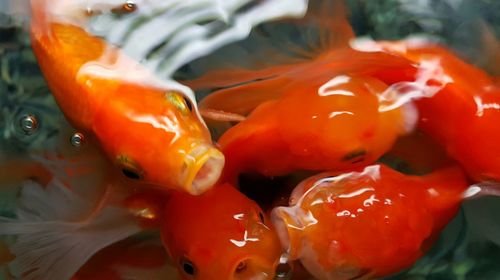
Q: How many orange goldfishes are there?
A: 5